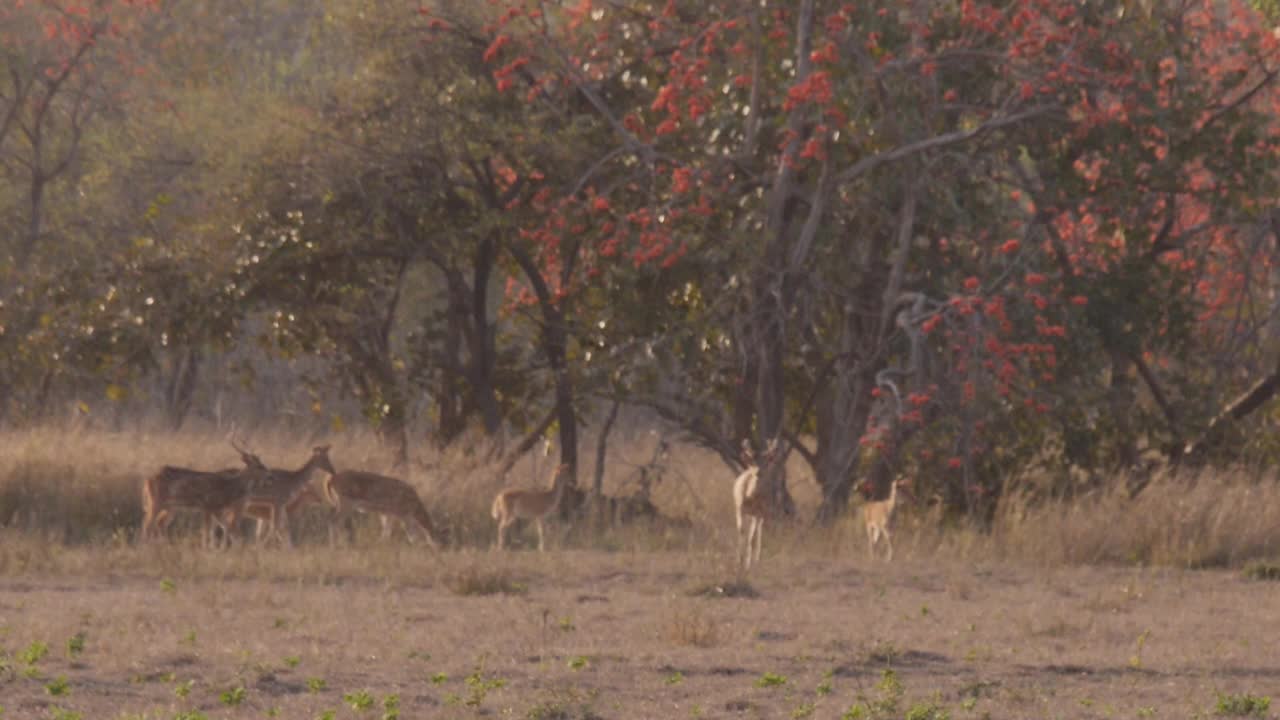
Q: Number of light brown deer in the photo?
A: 3